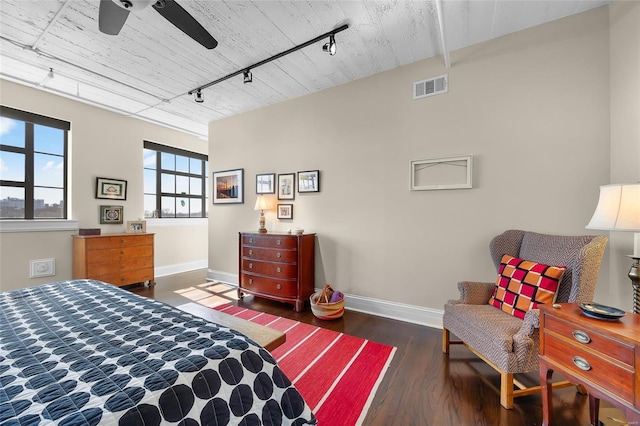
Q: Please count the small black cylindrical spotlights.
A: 3